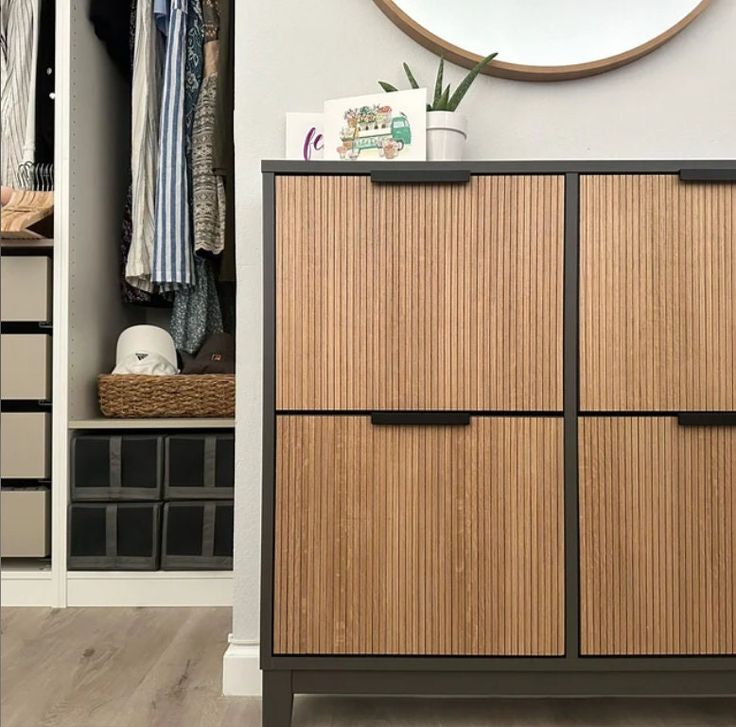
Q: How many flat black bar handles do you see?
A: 4